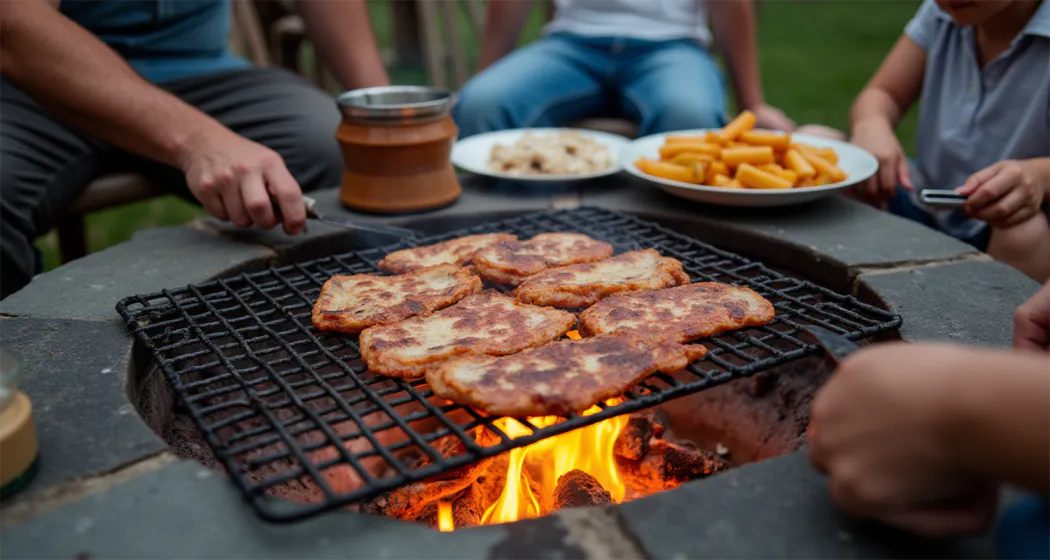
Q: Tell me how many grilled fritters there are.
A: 7